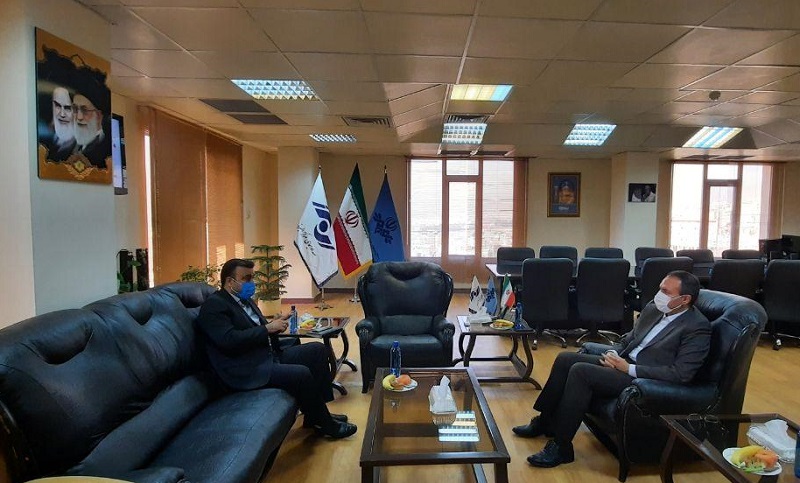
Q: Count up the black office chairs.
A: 11